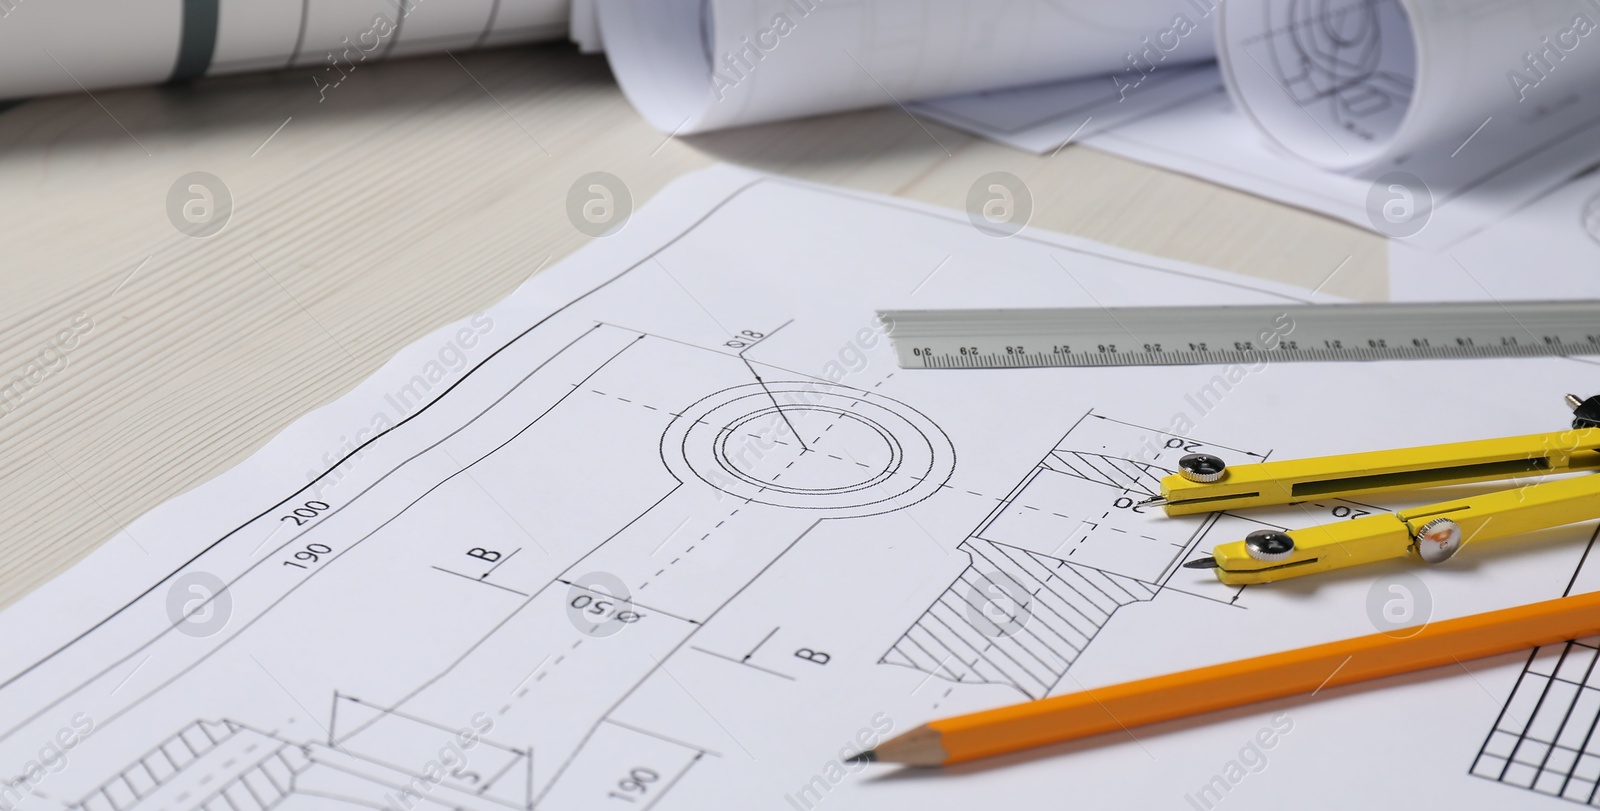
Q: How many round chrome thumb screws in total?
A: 3